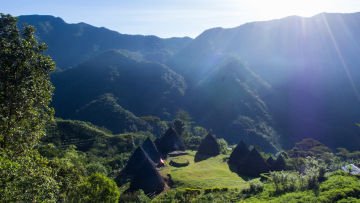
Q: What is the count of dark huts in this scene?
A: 8